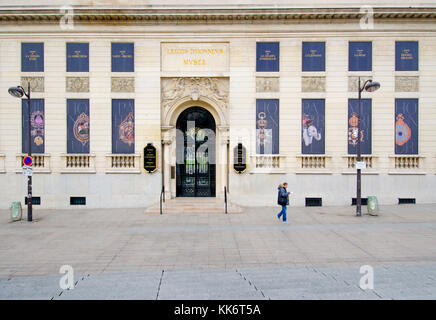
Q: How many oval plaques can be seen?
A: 2